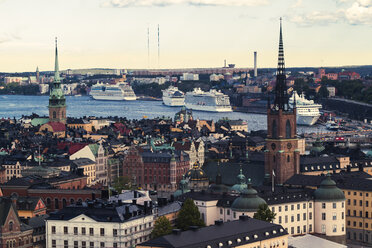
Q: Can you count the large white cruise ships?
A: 4